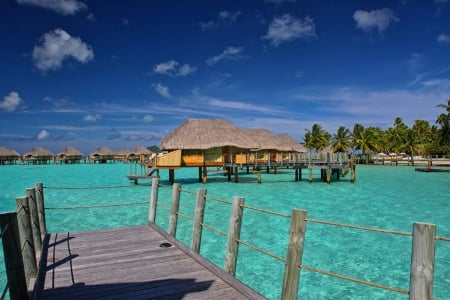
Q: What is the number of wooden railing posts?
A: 10